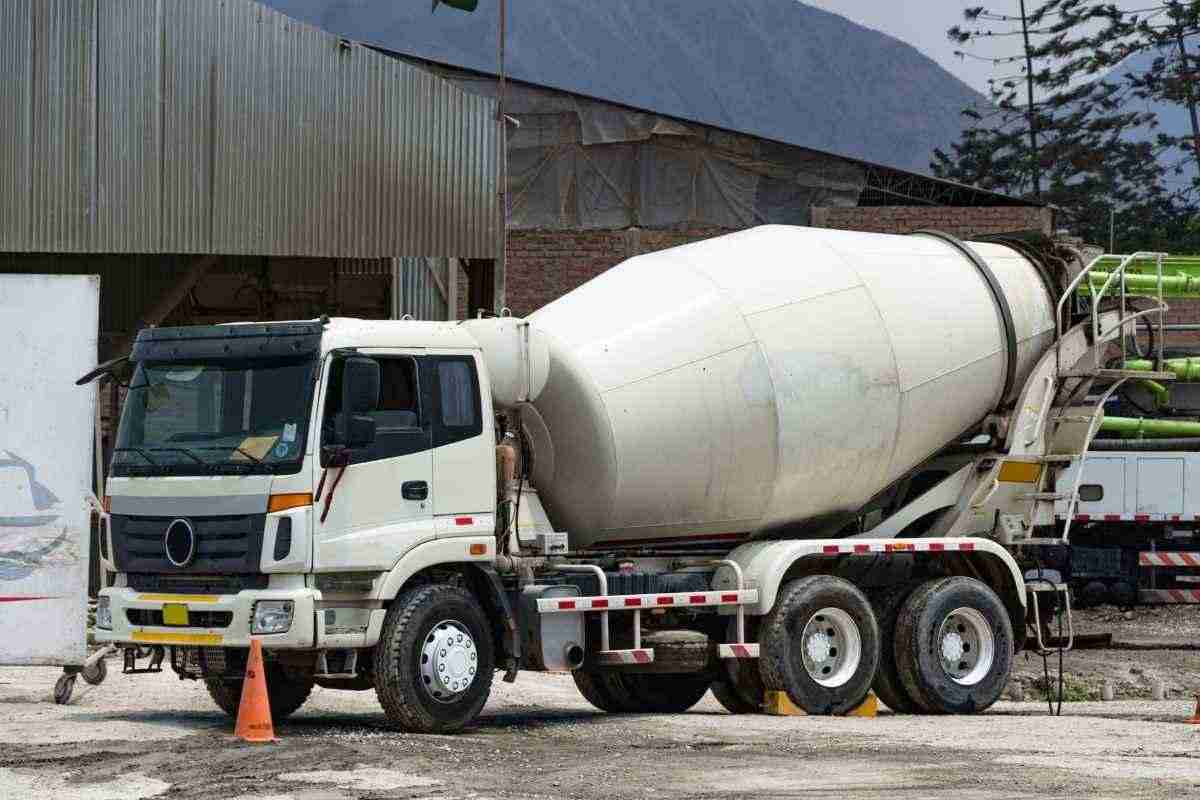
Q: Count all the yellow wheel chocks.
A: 2